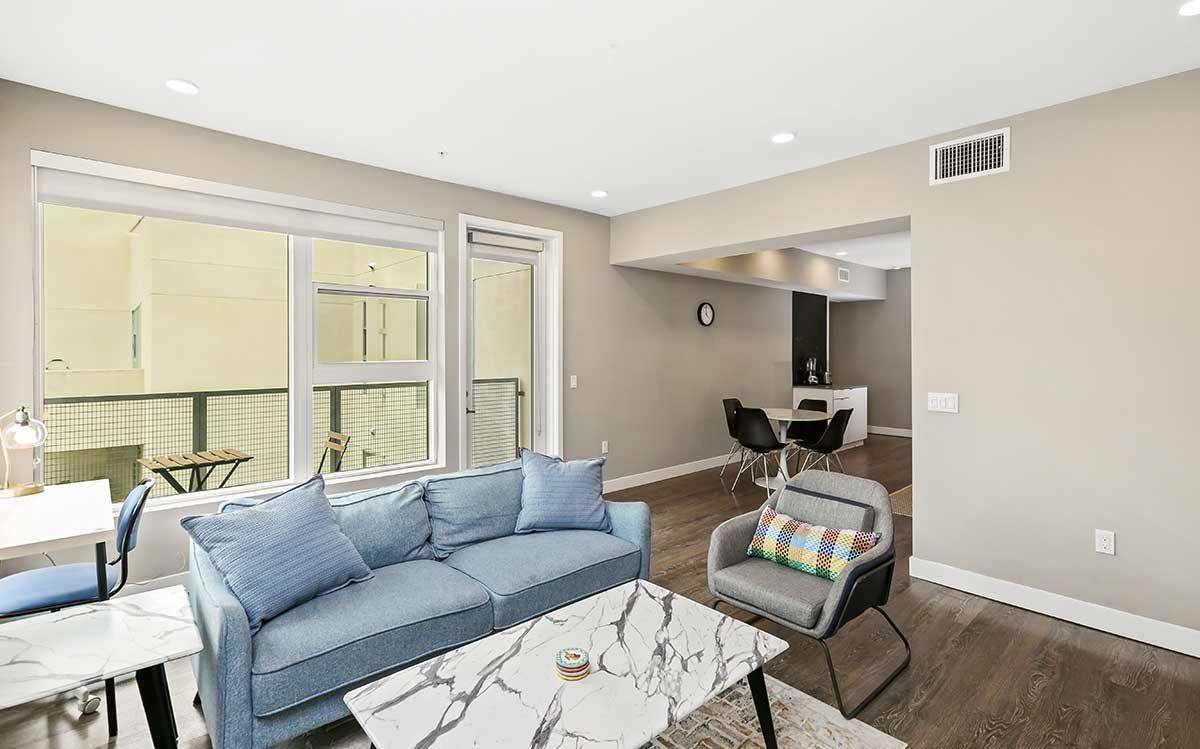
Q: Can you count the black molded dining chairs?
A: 4